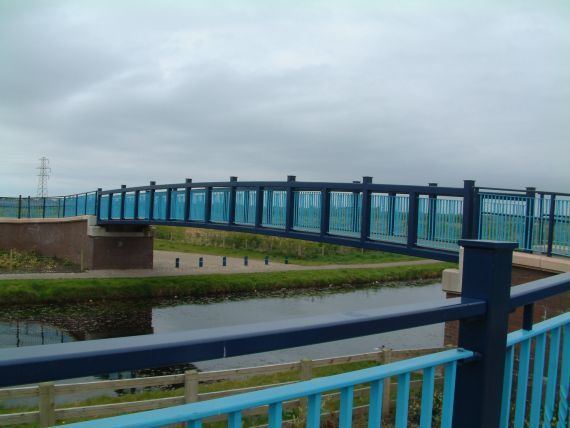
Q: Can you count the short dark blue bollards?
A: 6